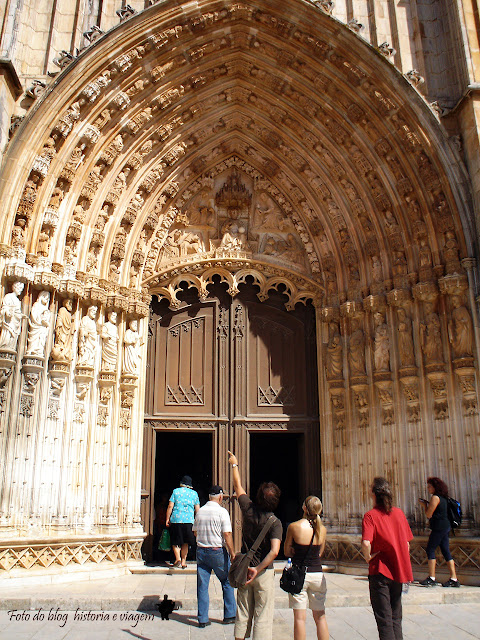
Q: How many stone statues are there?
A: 12